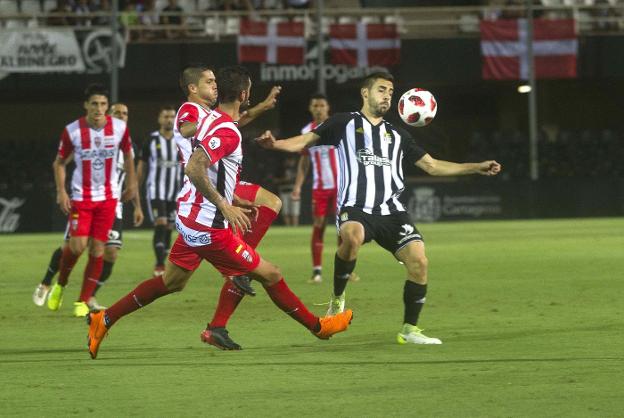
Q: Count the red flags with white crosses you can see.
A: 3